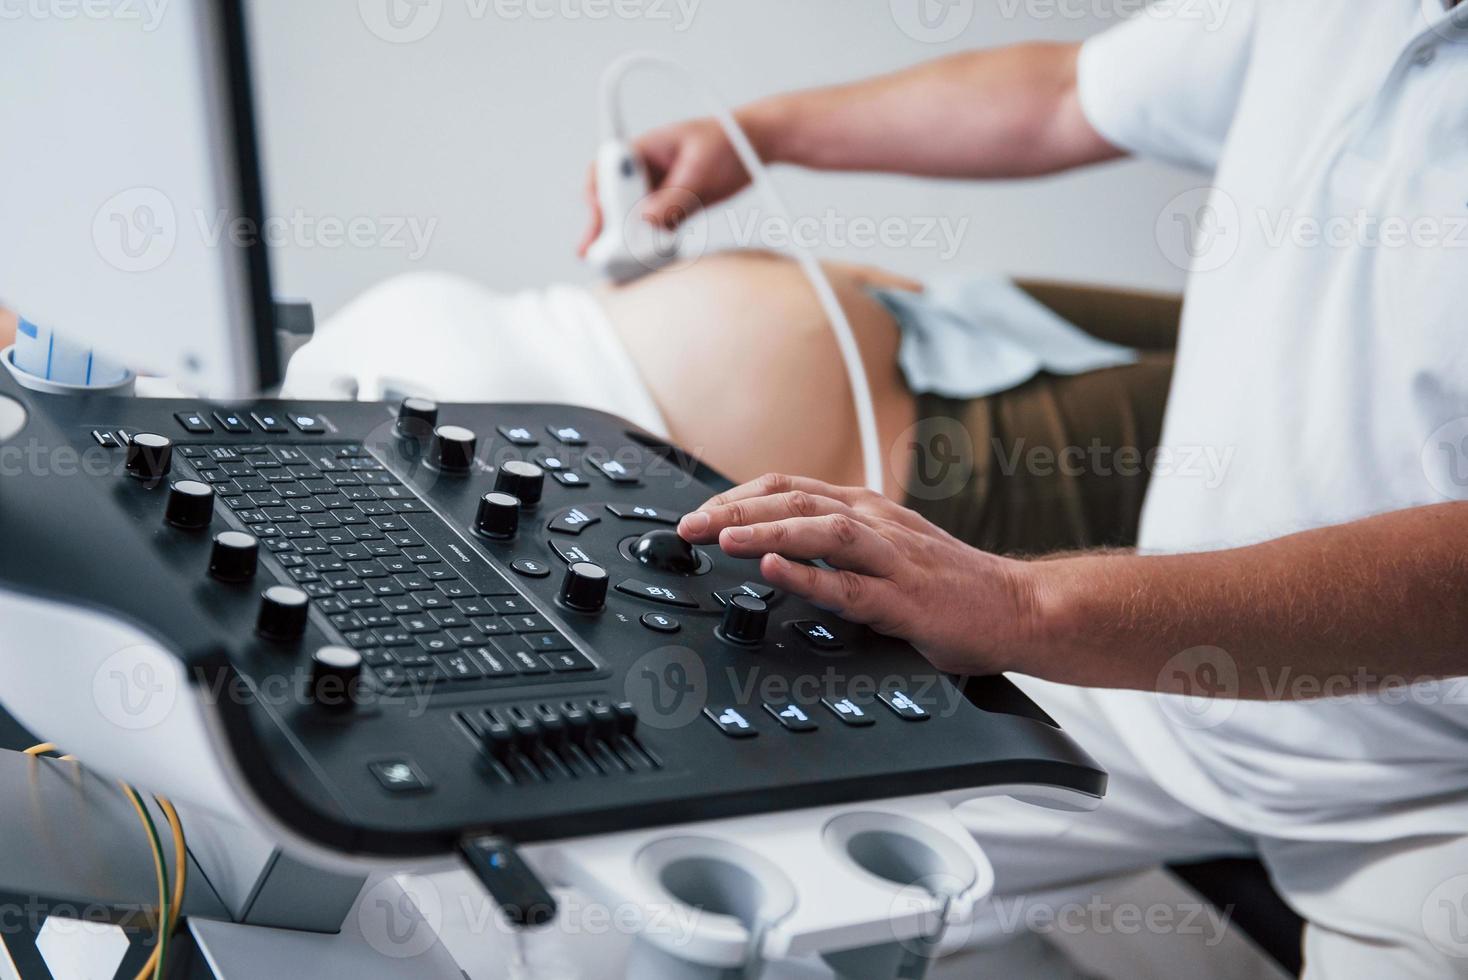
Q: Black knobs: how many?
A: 11